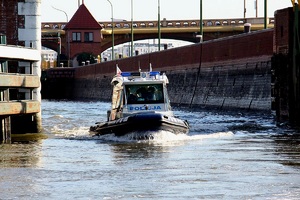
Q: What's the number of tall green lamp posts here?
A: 5